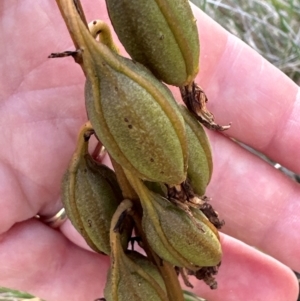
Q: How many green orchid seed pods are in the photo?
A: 6